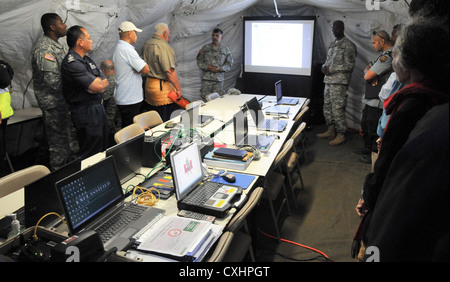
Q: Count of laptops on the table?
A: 8